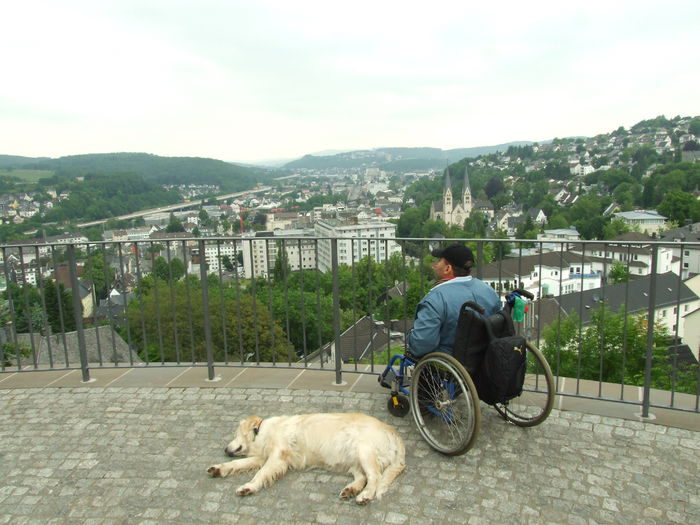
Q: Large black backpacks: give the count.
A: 1